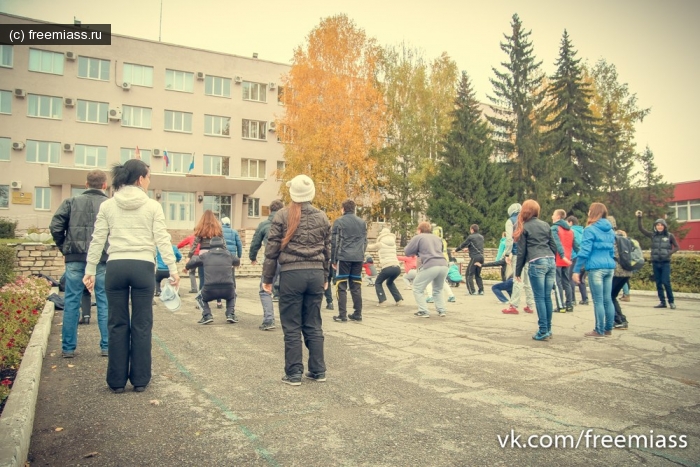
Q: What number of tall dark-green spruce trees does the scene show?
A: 3